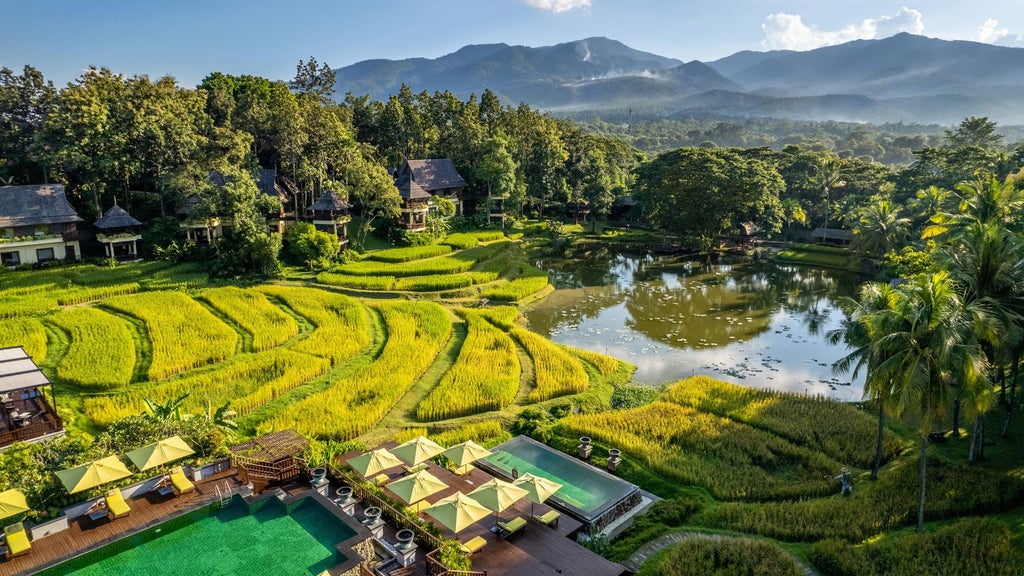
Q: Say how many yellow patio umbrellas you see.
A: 10